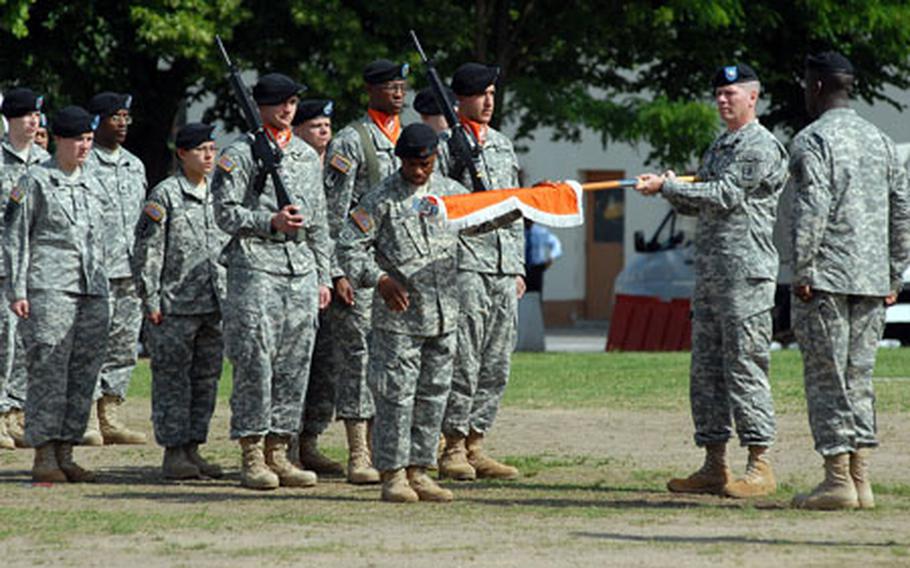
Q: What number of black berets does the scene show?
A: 13